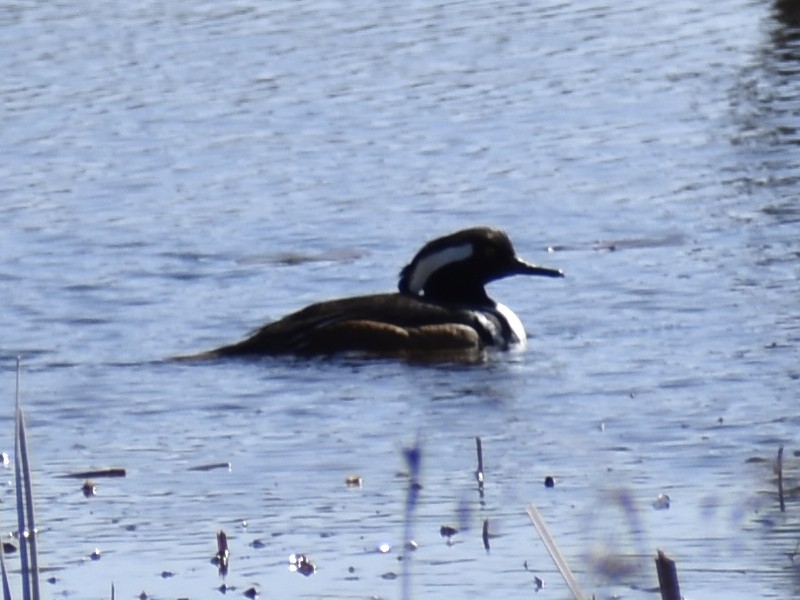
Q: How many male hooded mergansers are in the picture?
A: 1